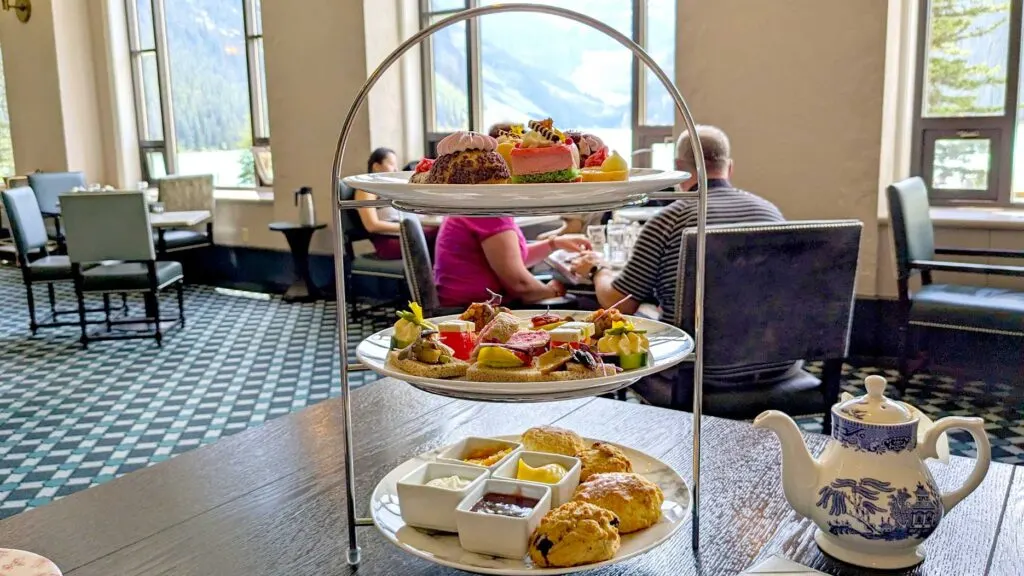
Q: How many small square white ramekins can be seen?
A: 4